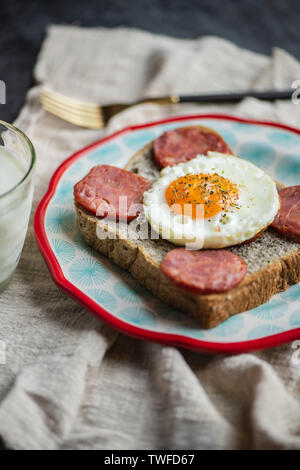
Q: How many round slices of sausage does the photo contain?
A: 4